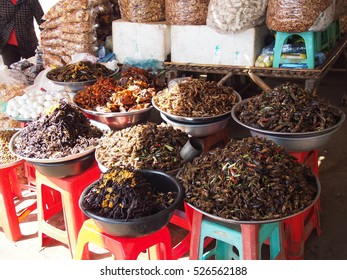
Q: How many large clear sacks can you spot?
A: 4